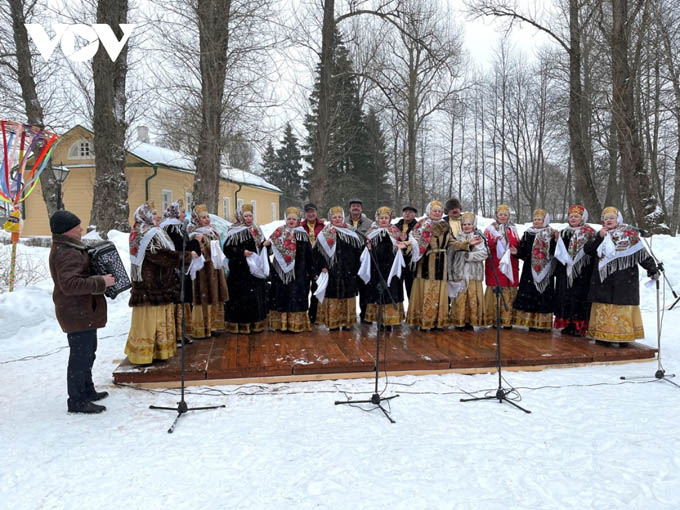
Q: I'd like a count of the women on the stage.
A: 13